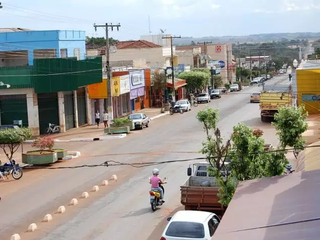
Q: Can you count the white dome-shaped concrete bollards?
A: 9